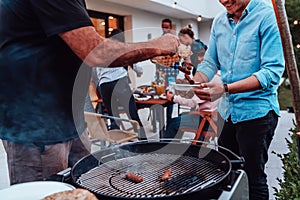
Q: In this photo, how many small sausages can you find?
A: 2